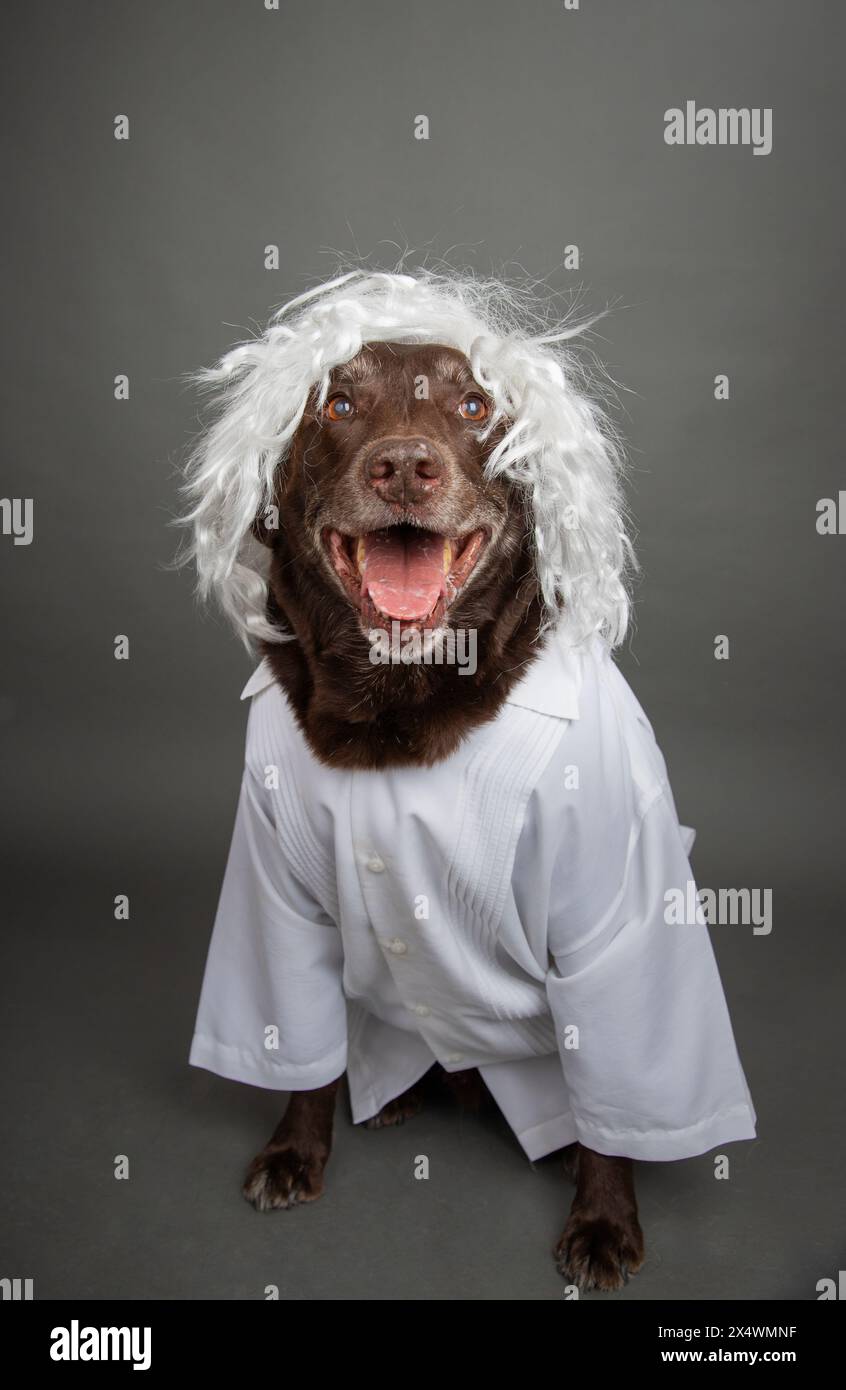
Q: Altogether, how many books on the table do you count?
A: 0